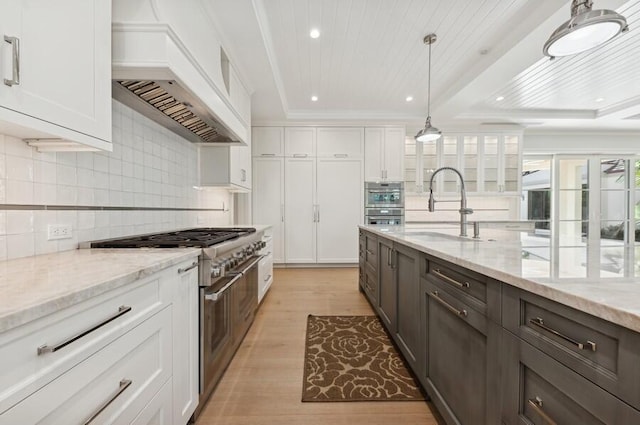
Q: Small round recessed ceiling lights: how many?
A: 5